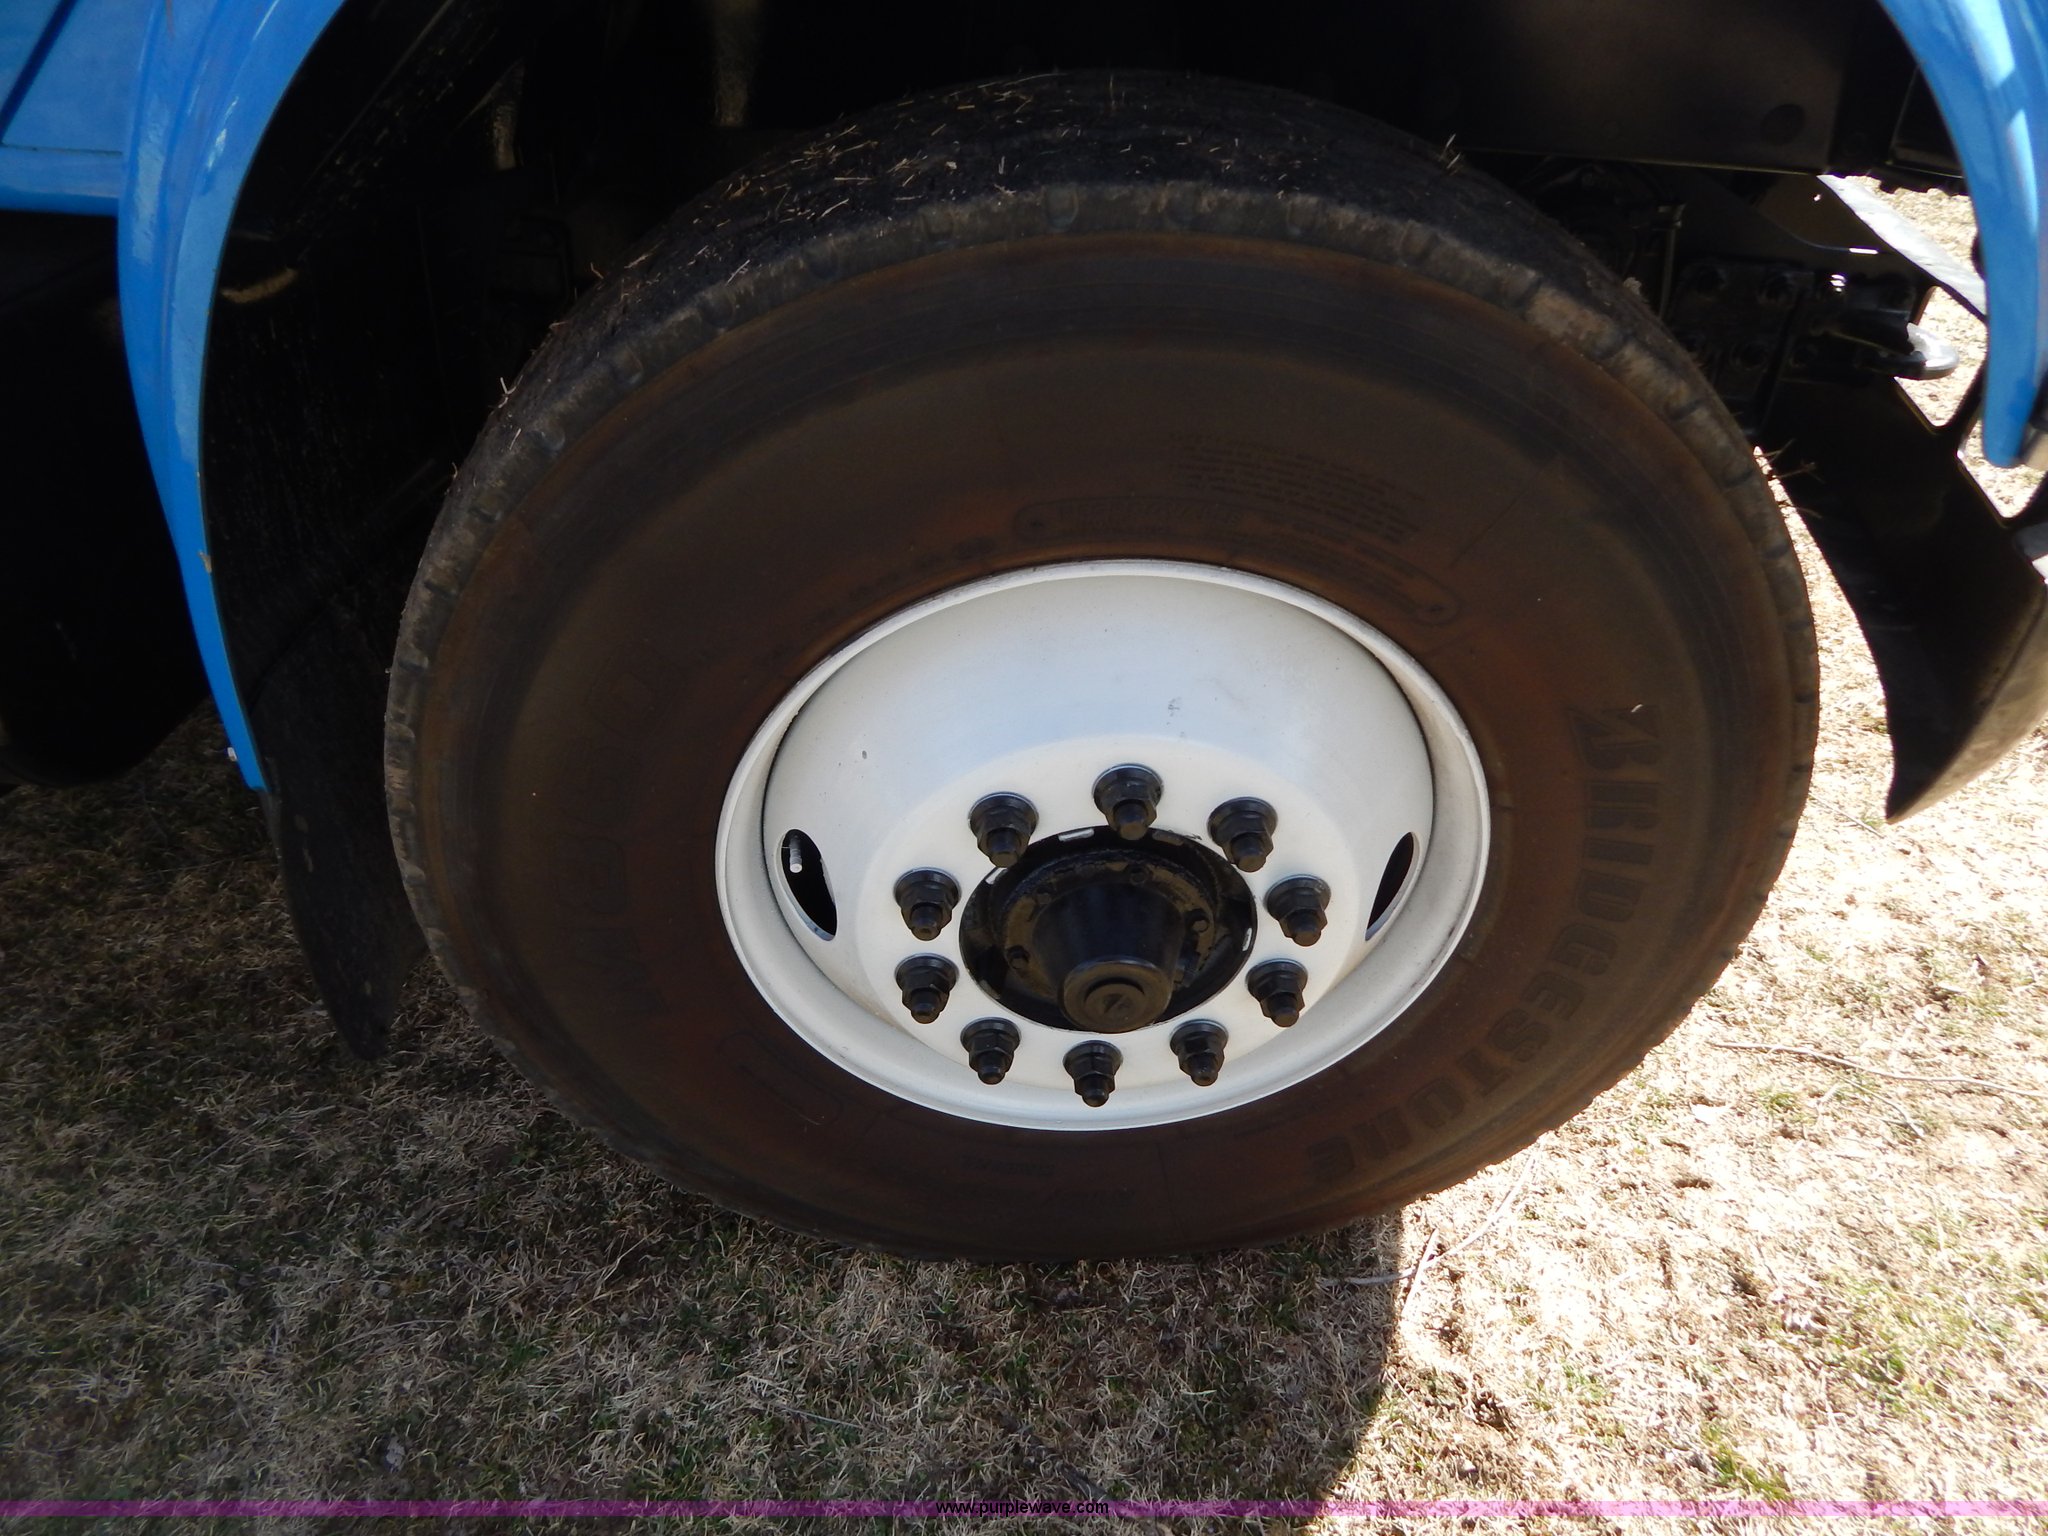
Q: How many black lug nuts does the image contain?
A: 10